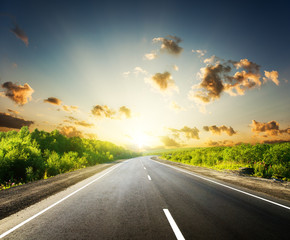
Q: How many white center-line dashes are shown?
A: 3